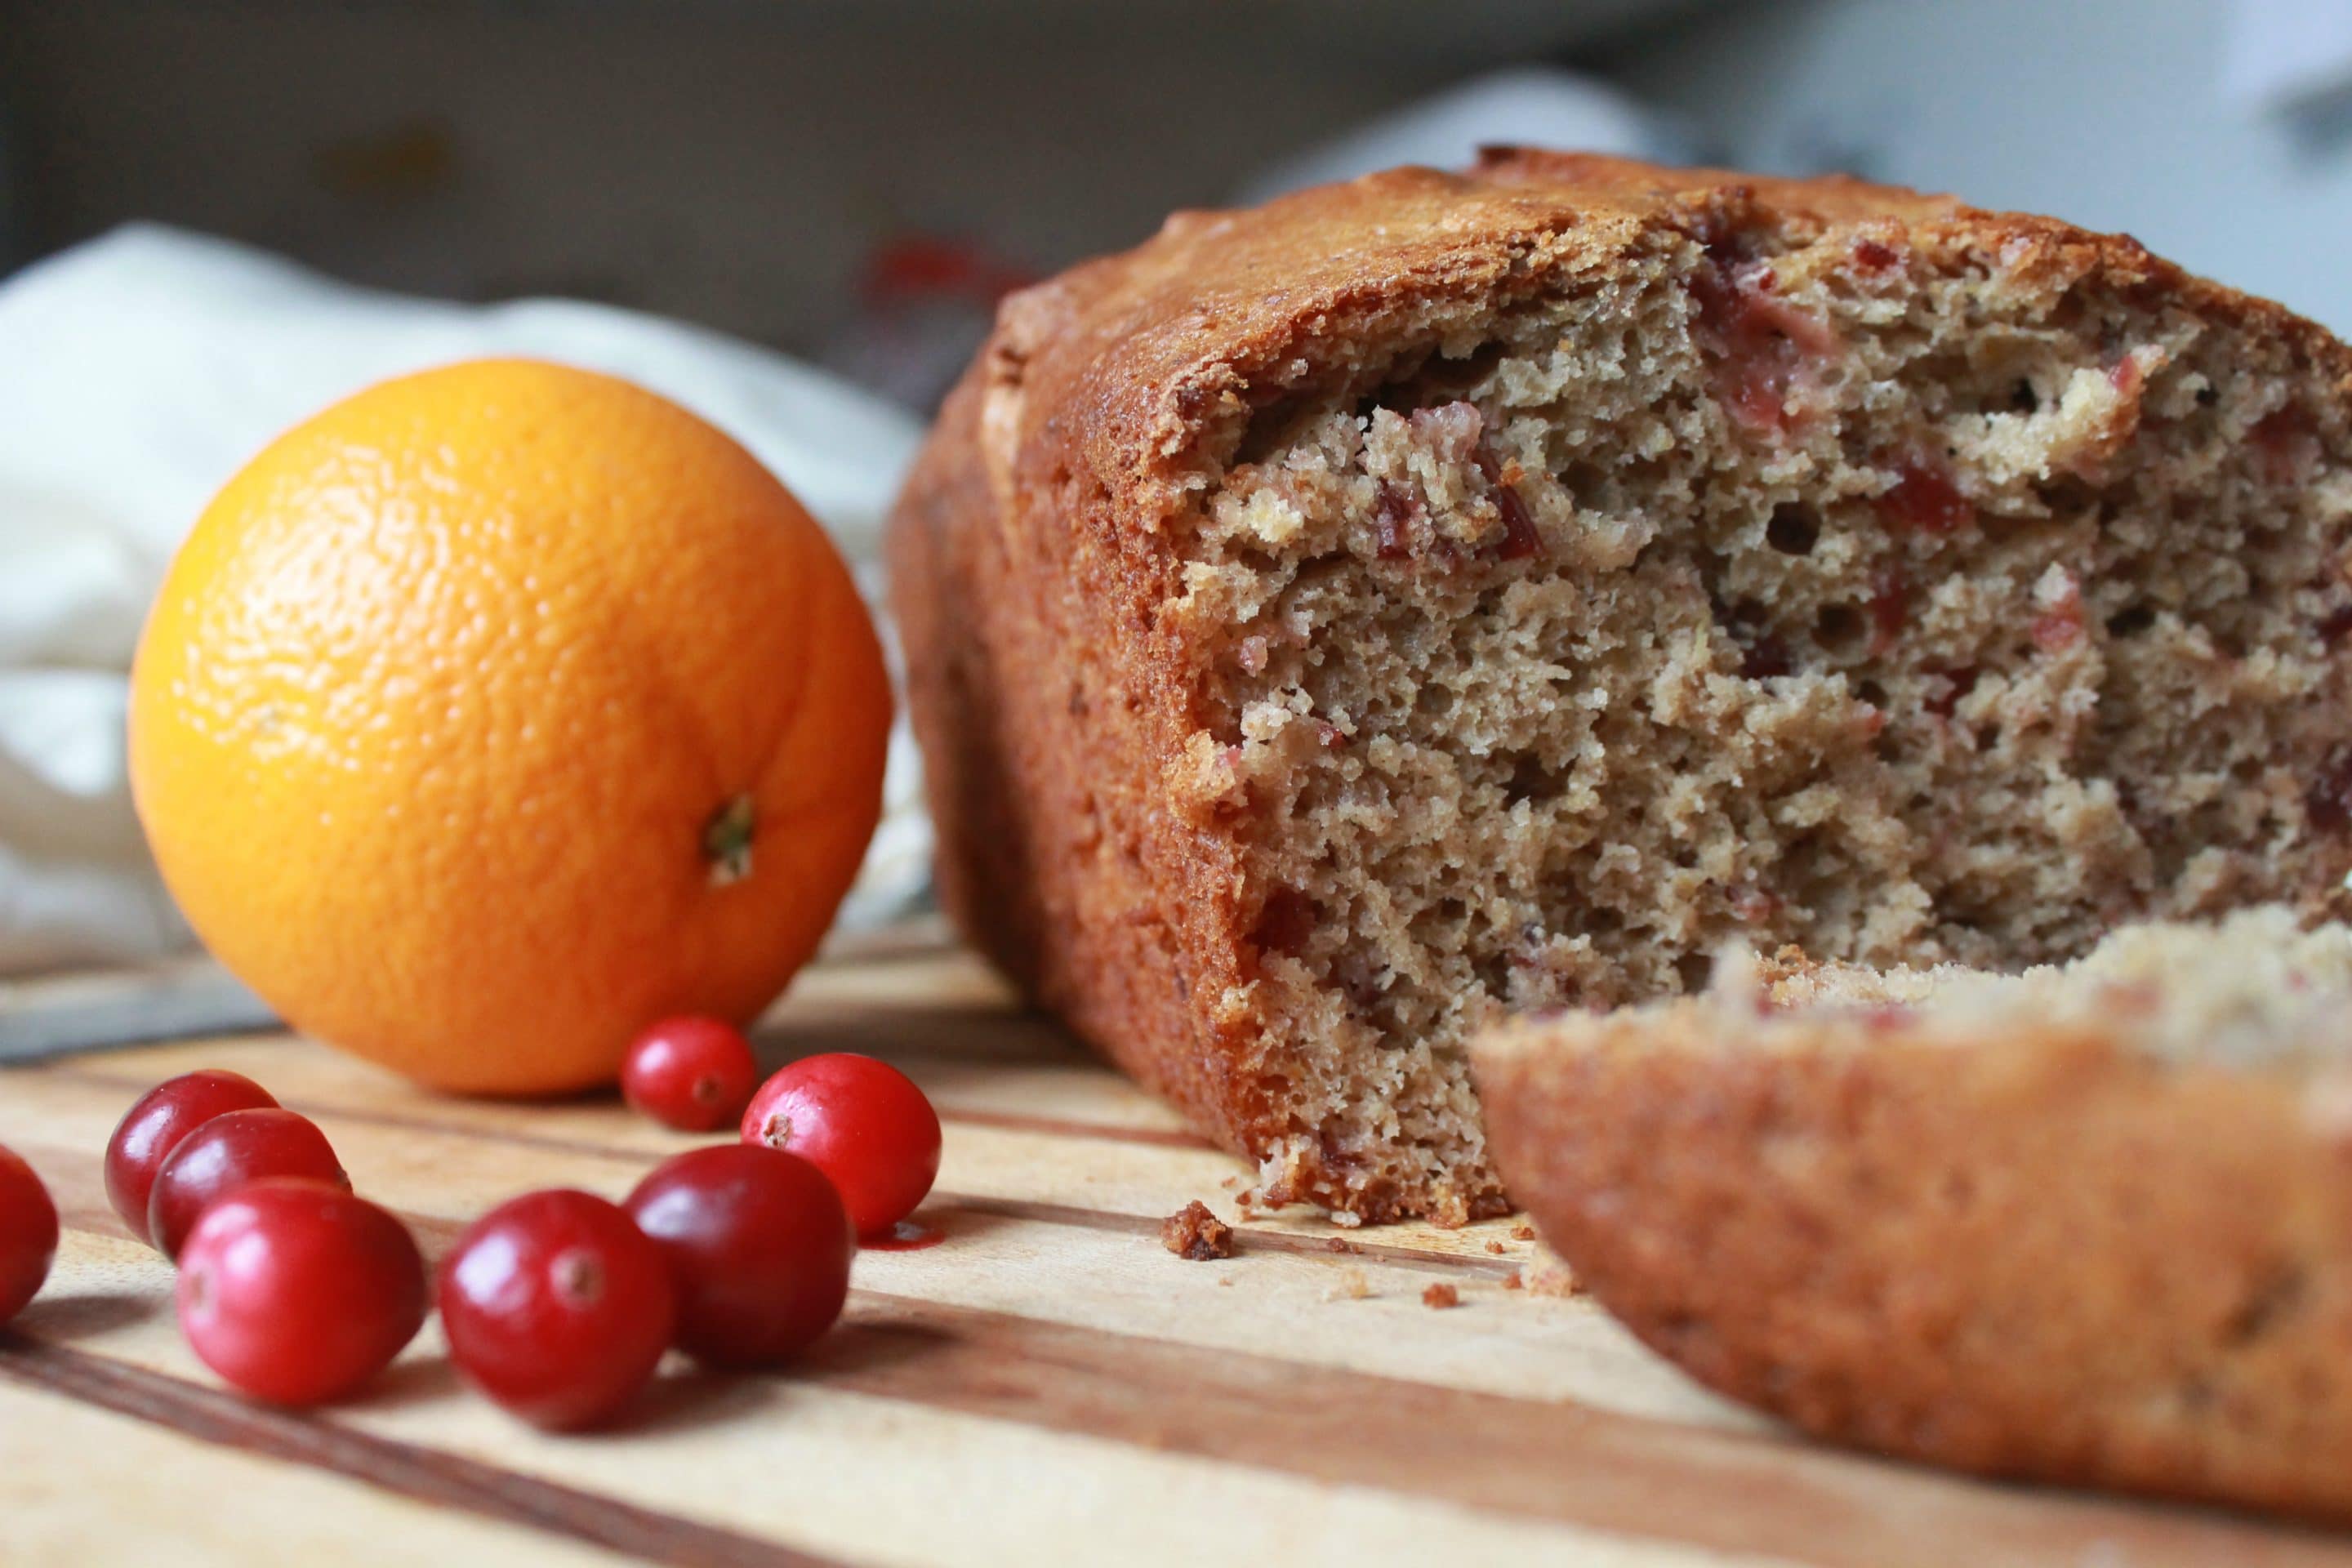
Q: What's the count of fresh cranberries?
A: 8